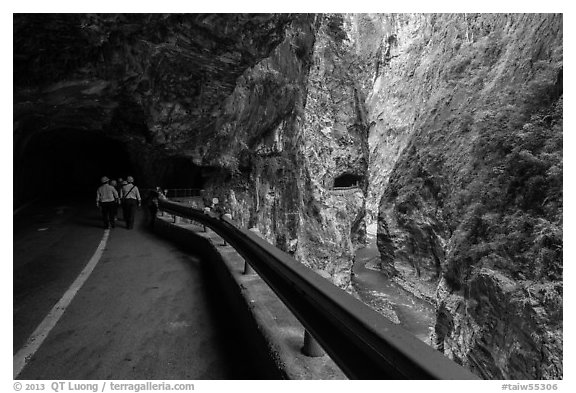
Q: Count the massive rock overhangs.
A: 1